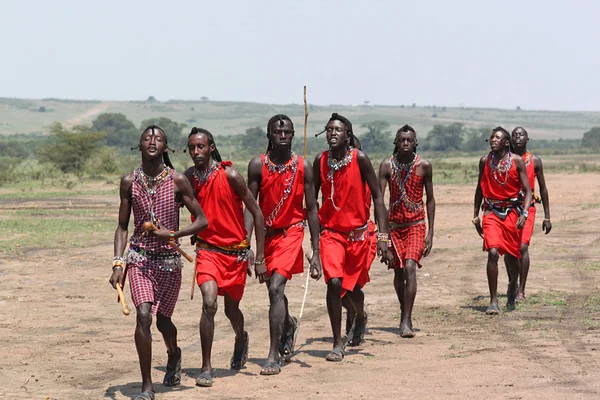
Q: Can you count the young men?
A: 7